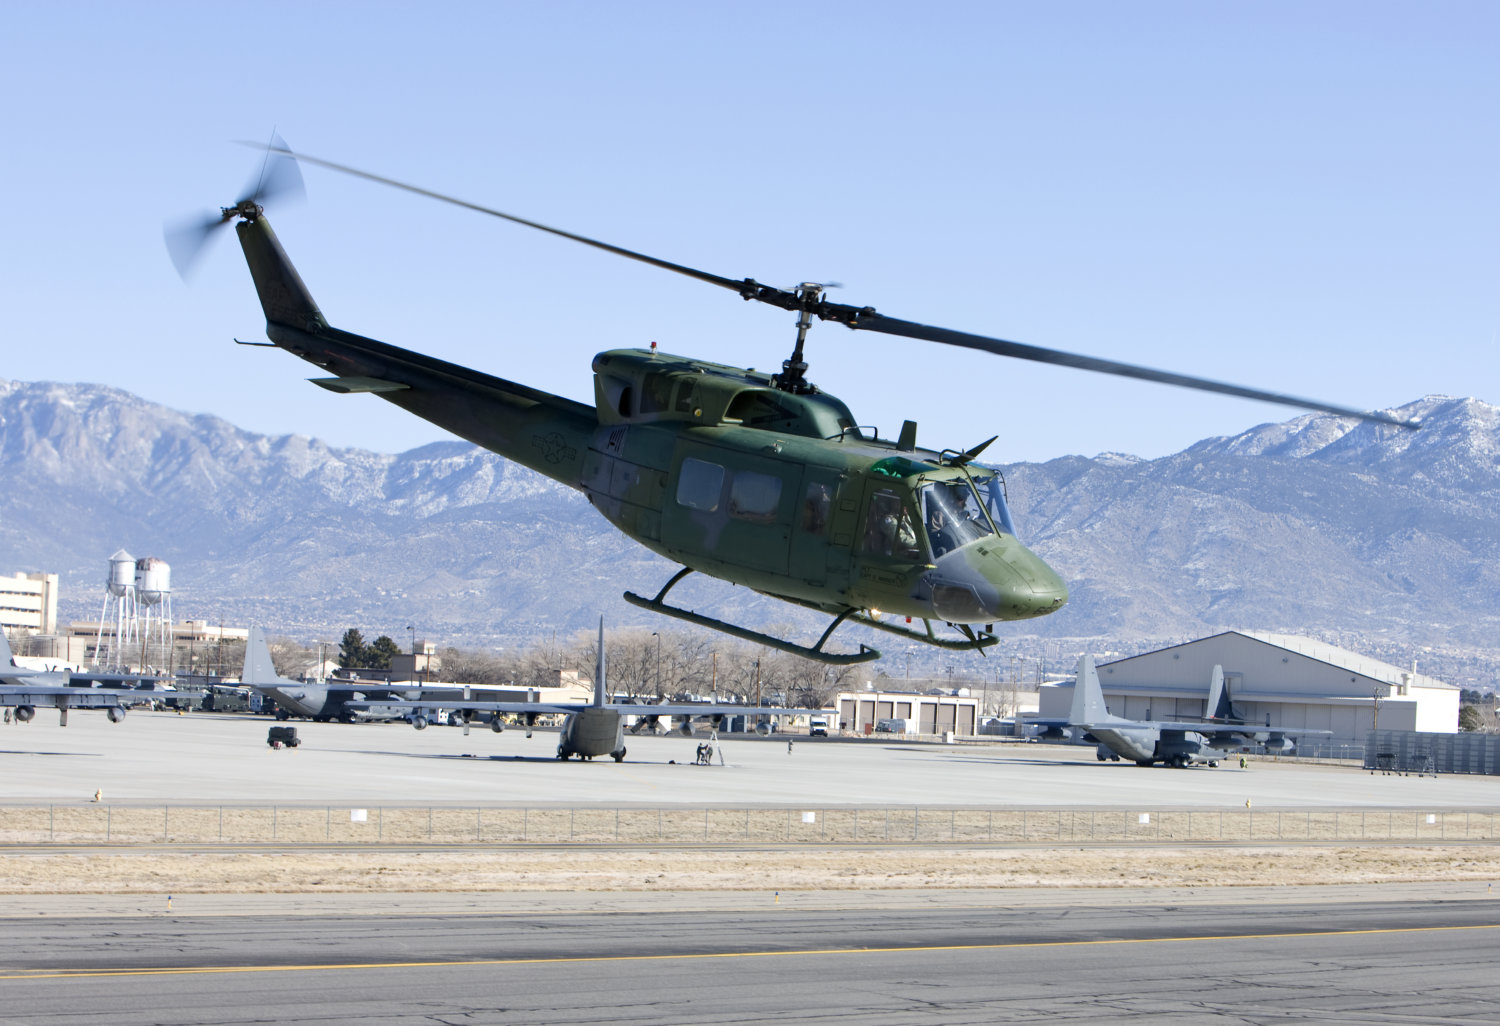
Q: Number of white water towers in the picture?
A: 2